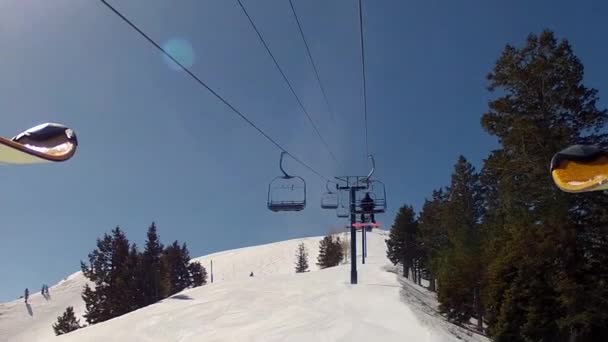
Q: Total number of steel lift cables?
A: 4